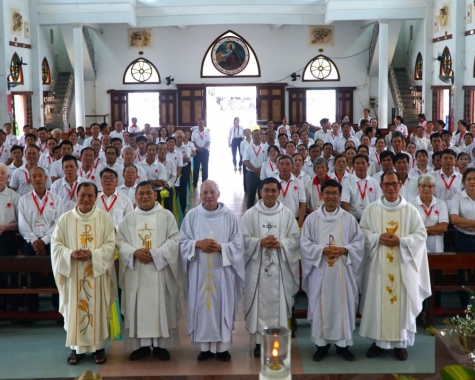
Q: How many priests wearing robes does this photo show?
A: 6